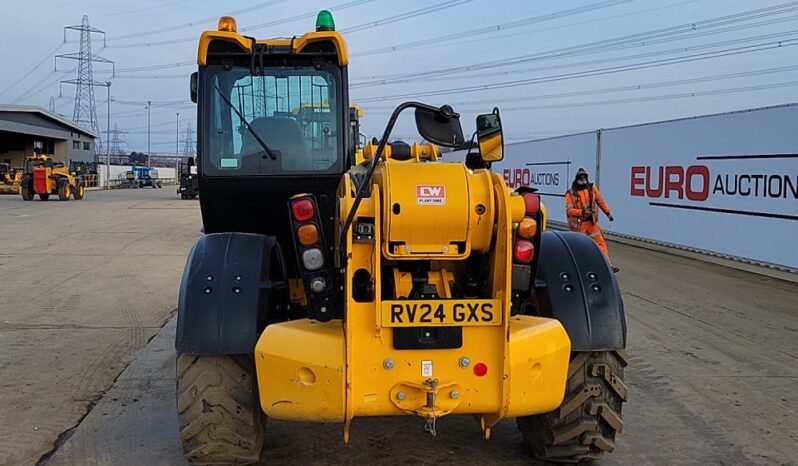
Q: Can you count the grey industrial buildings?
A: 1